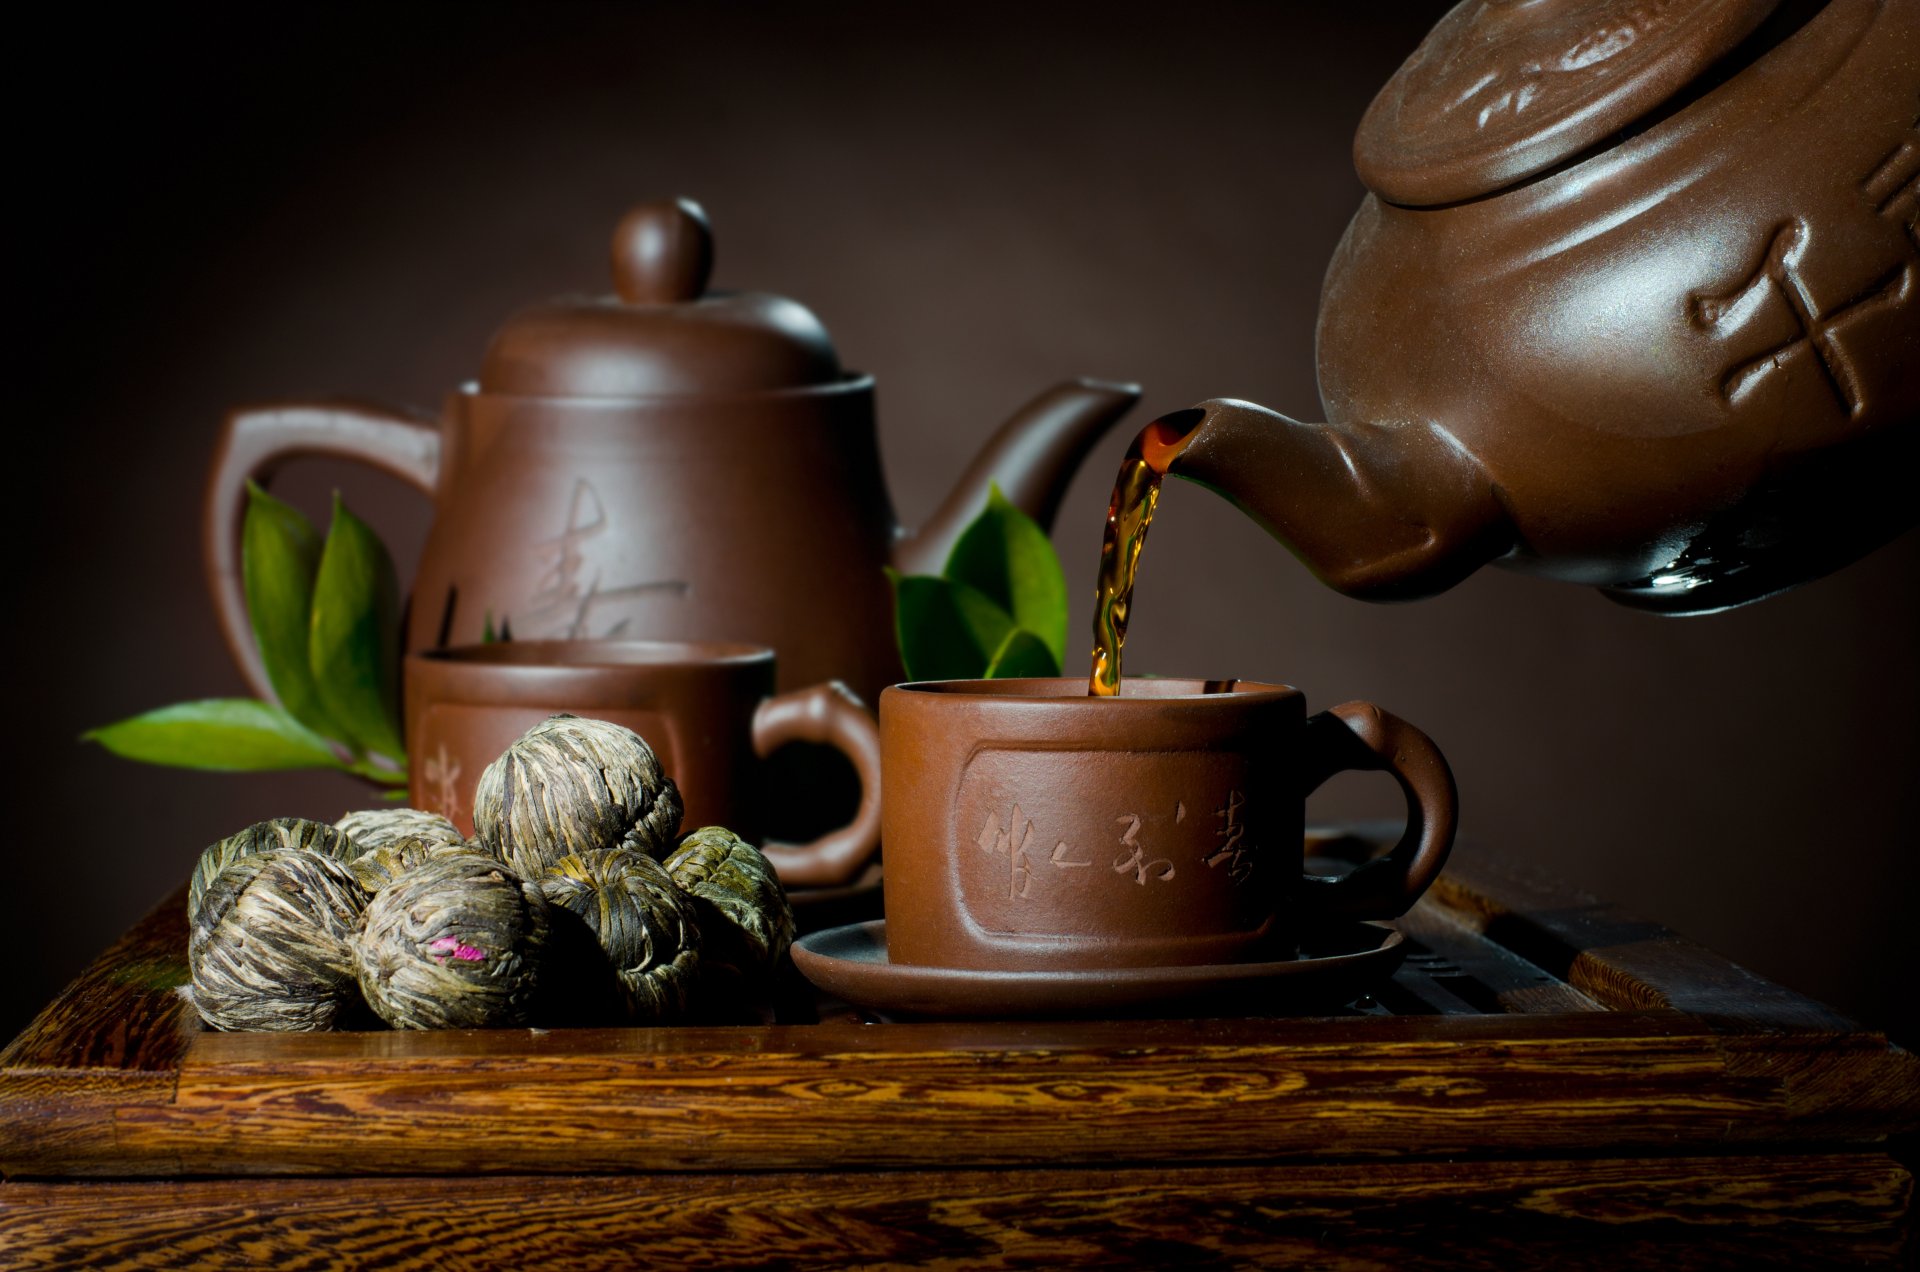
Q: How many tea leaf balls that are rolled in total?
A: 8